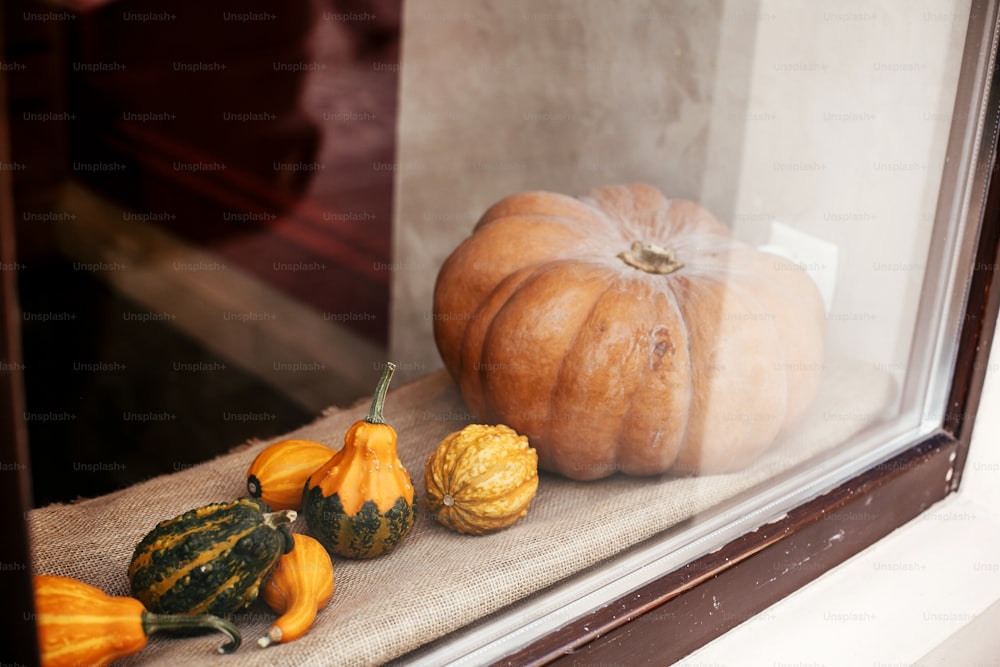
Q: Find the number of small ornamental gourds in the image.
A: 6